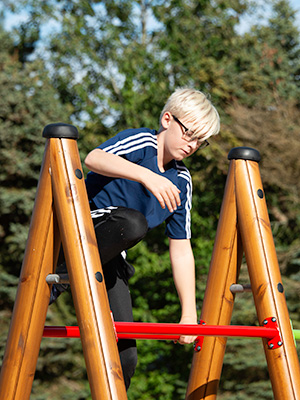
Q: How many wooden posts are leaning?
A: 4